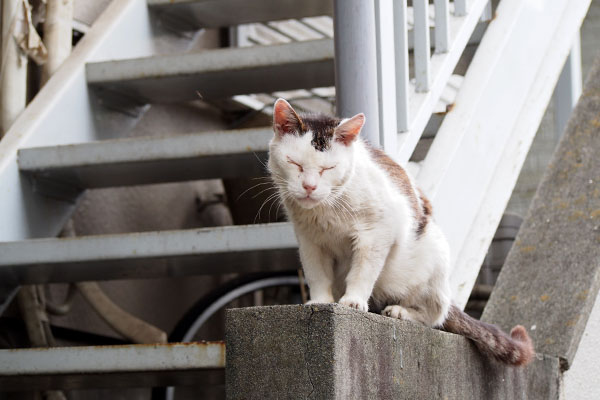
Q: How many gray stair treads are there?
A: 5